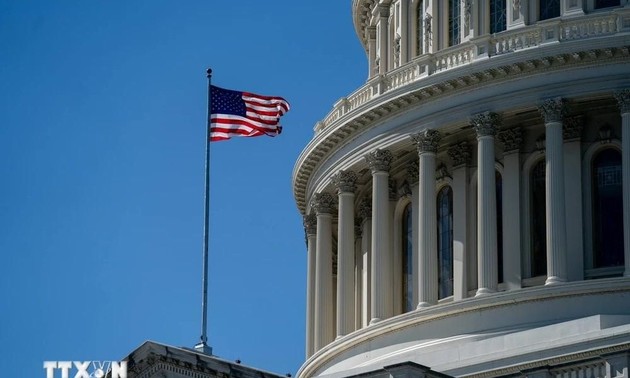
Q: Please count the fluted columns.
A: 8